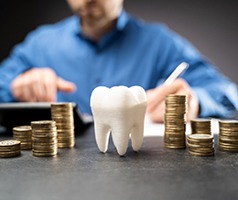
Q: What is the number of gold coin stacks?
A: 8